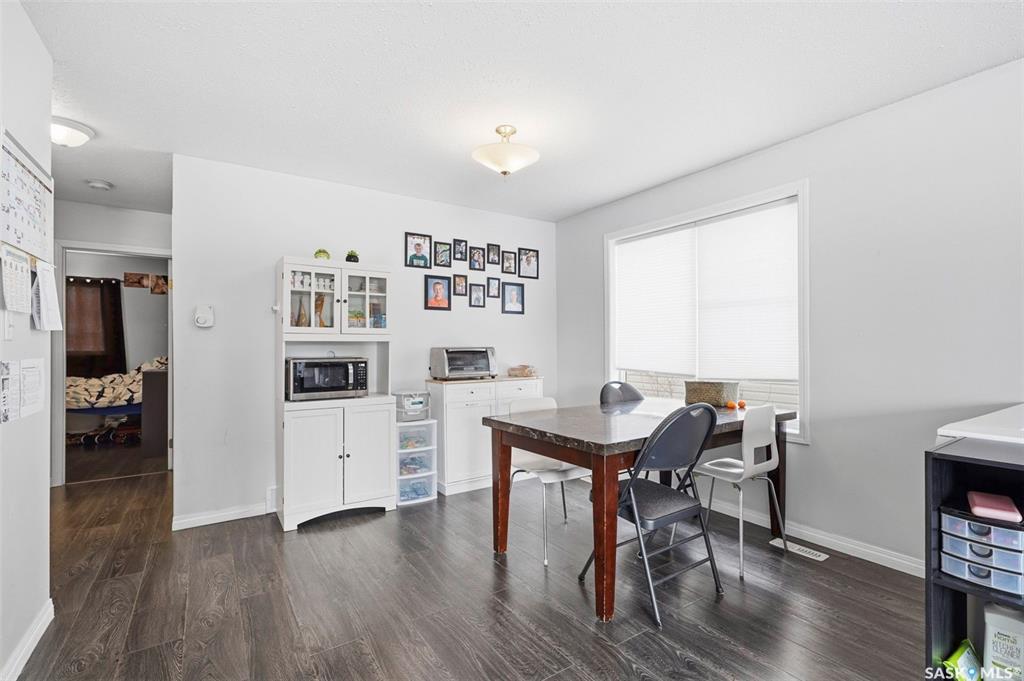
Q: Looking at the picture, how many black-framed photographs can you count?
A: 12